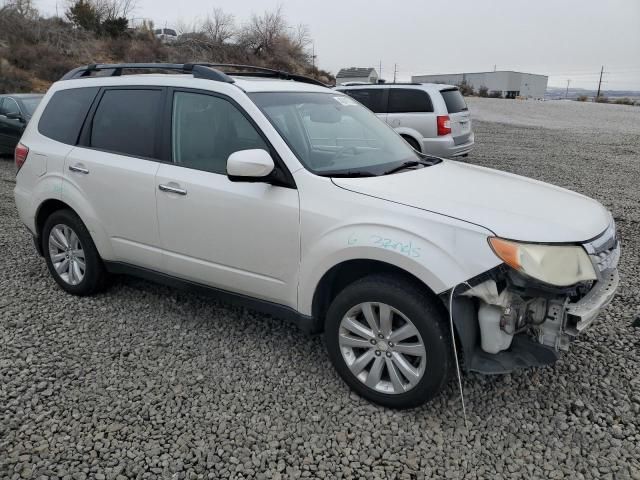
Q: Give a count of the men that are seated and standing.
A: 0